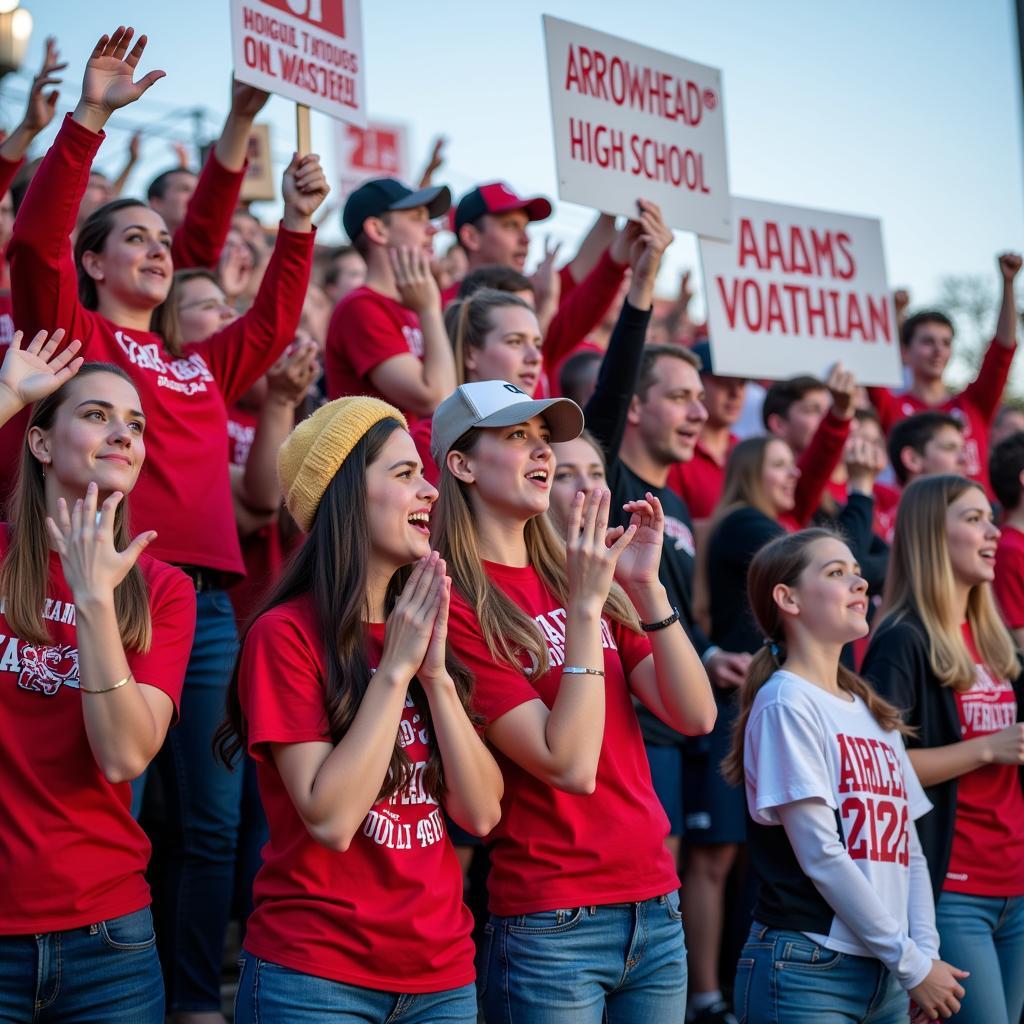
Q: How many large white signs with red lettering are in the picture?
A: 3